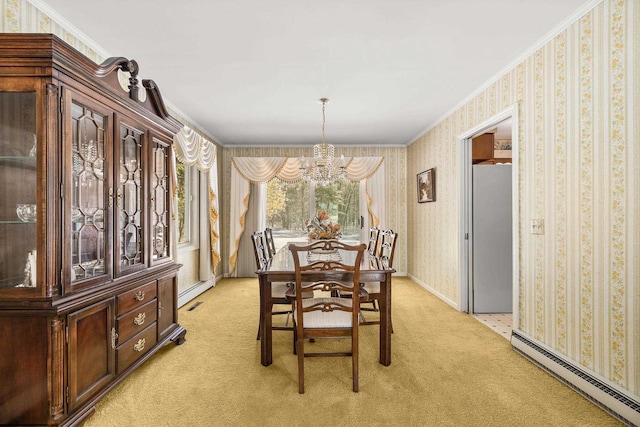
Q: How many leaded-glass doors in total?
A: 3